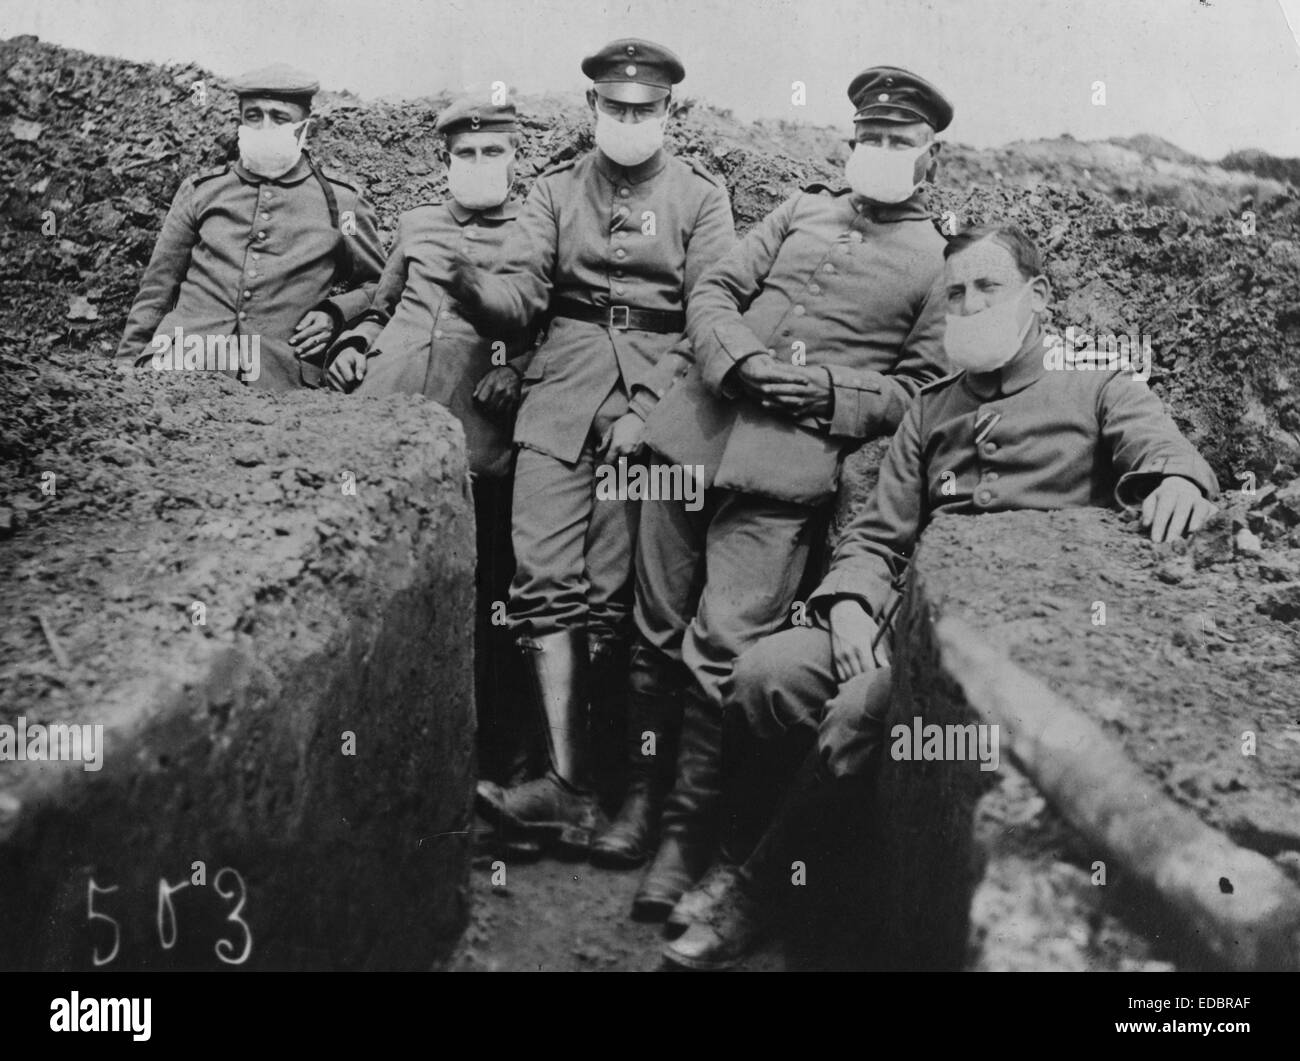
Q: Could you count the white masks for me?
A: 5